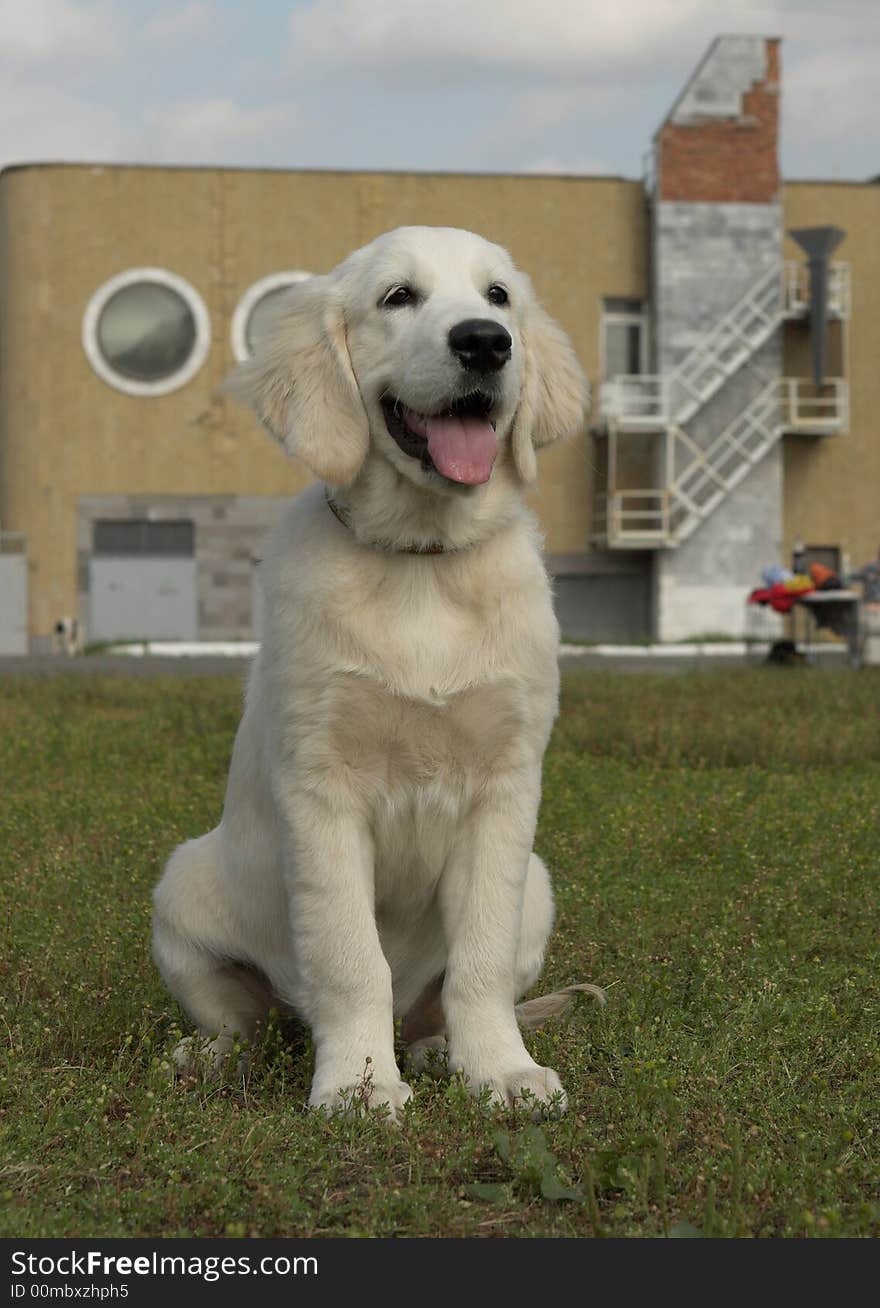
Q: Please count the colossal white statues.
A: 0